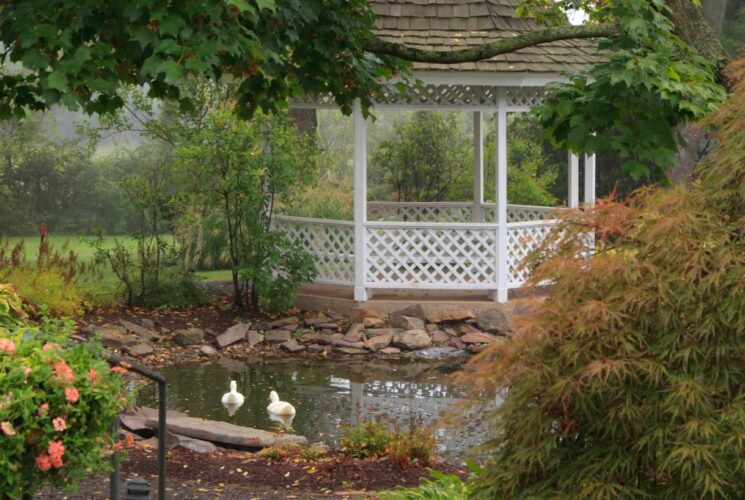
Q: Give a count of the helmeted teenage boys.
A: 0